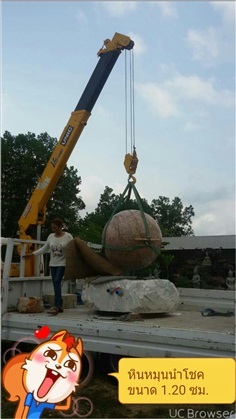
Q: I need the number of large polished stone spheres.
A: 1